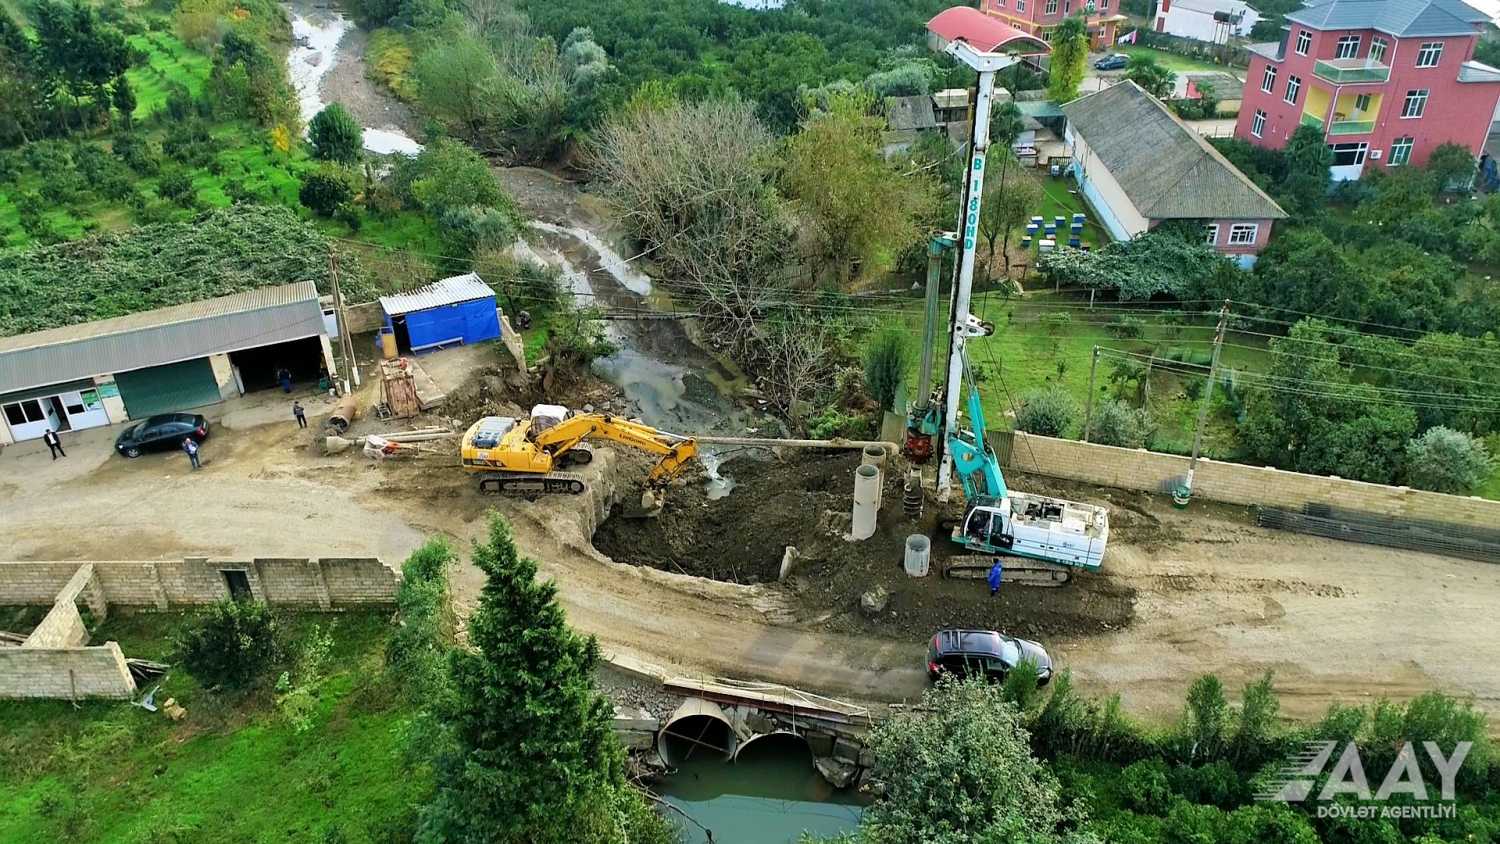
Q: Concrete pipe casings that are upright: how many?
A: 3